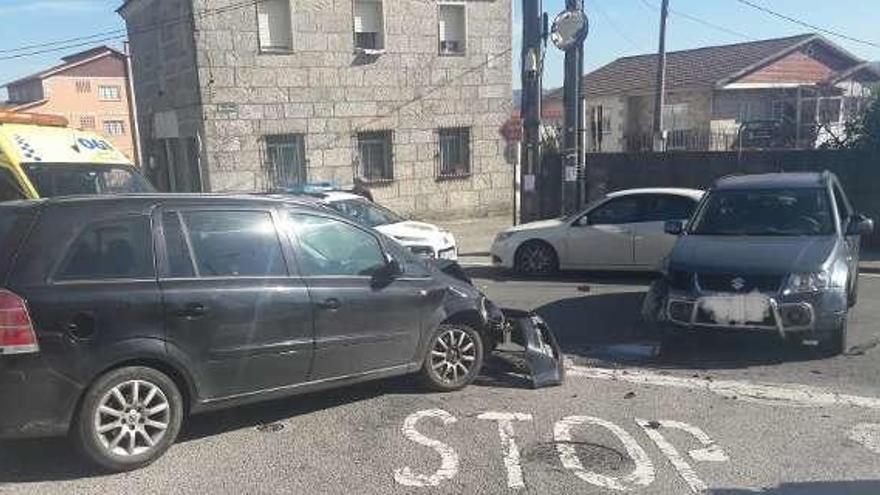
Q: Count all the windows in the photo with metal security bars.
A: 3